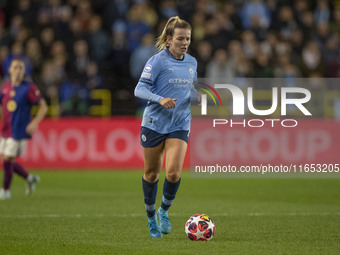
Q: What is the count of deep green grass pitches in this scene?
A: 1